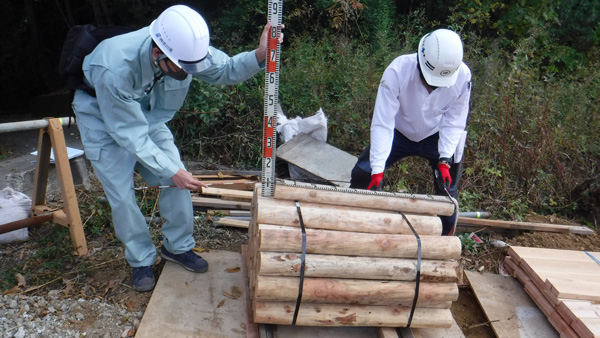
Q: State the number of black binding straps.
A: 2